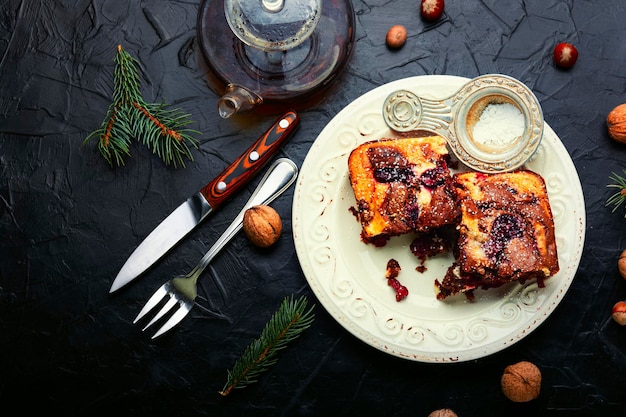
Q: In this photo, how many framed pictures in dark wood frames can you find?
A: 0